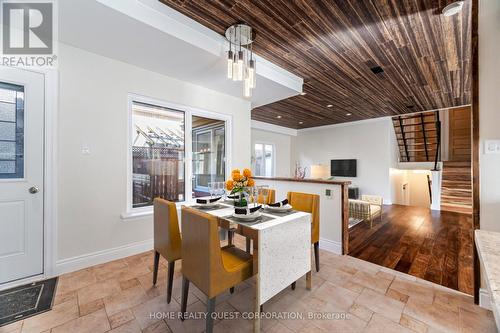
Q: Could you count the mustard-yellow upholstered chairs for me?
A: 4